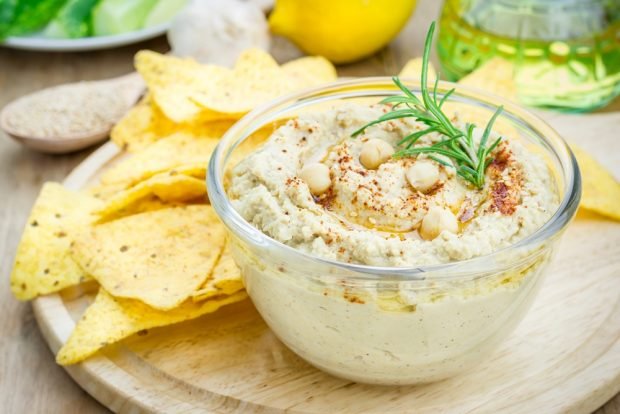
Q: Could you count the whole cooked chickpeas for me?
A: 4